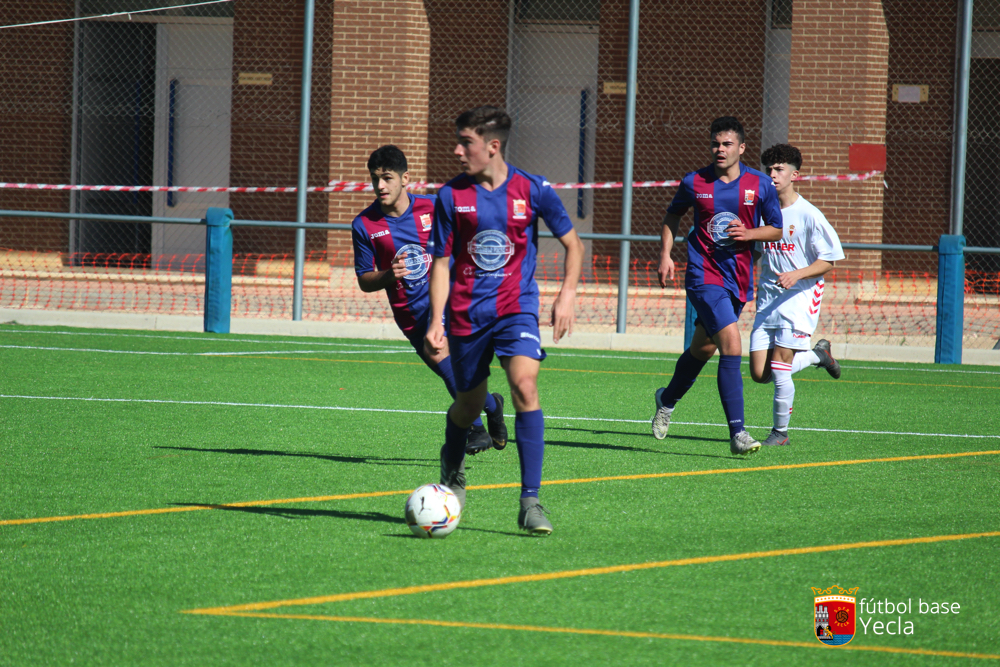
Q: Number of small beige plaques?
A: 3